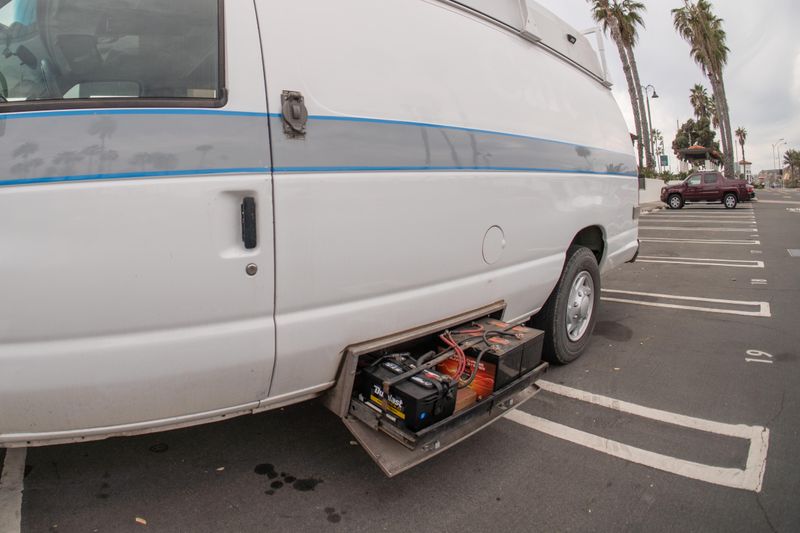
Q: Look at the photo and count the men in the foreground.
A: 0